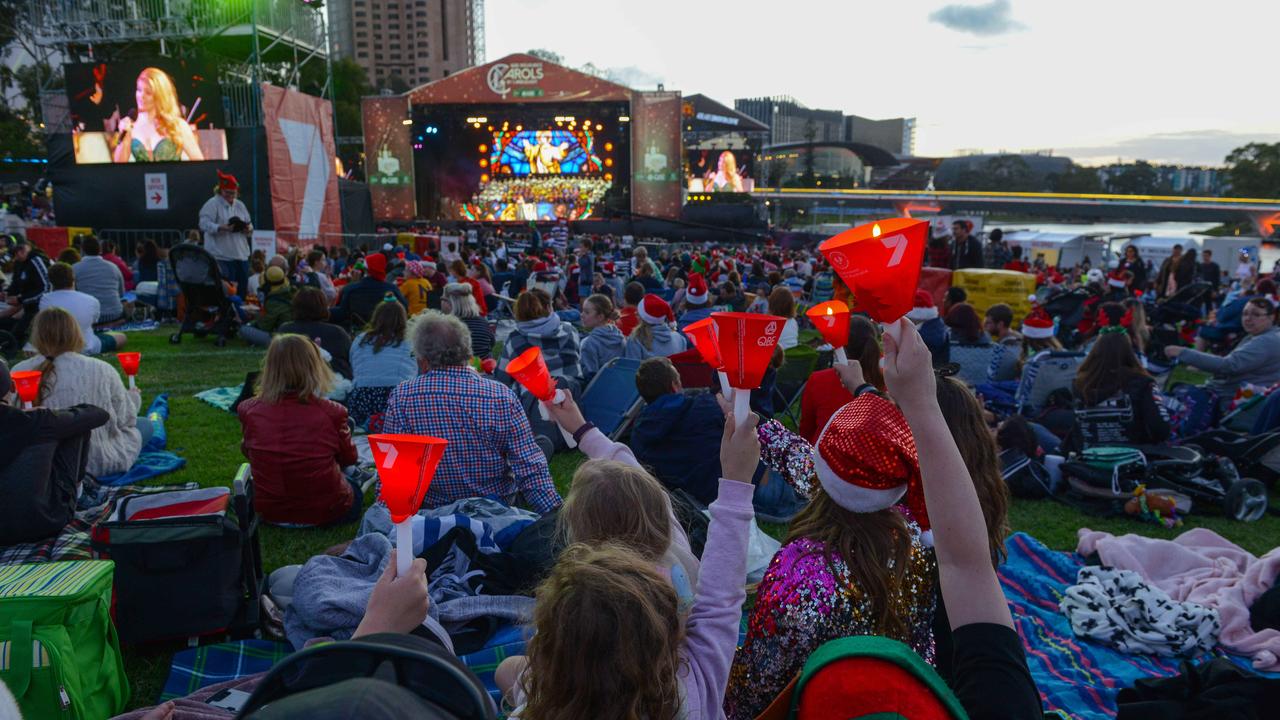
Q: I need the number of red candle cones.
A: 8